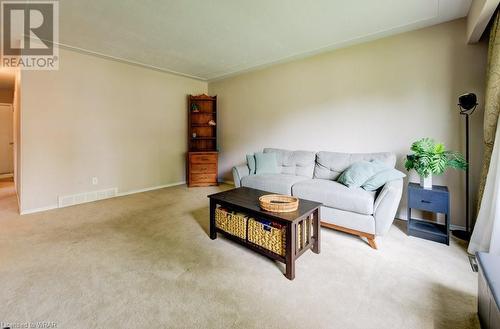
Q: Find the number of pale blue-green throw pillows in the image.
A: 4